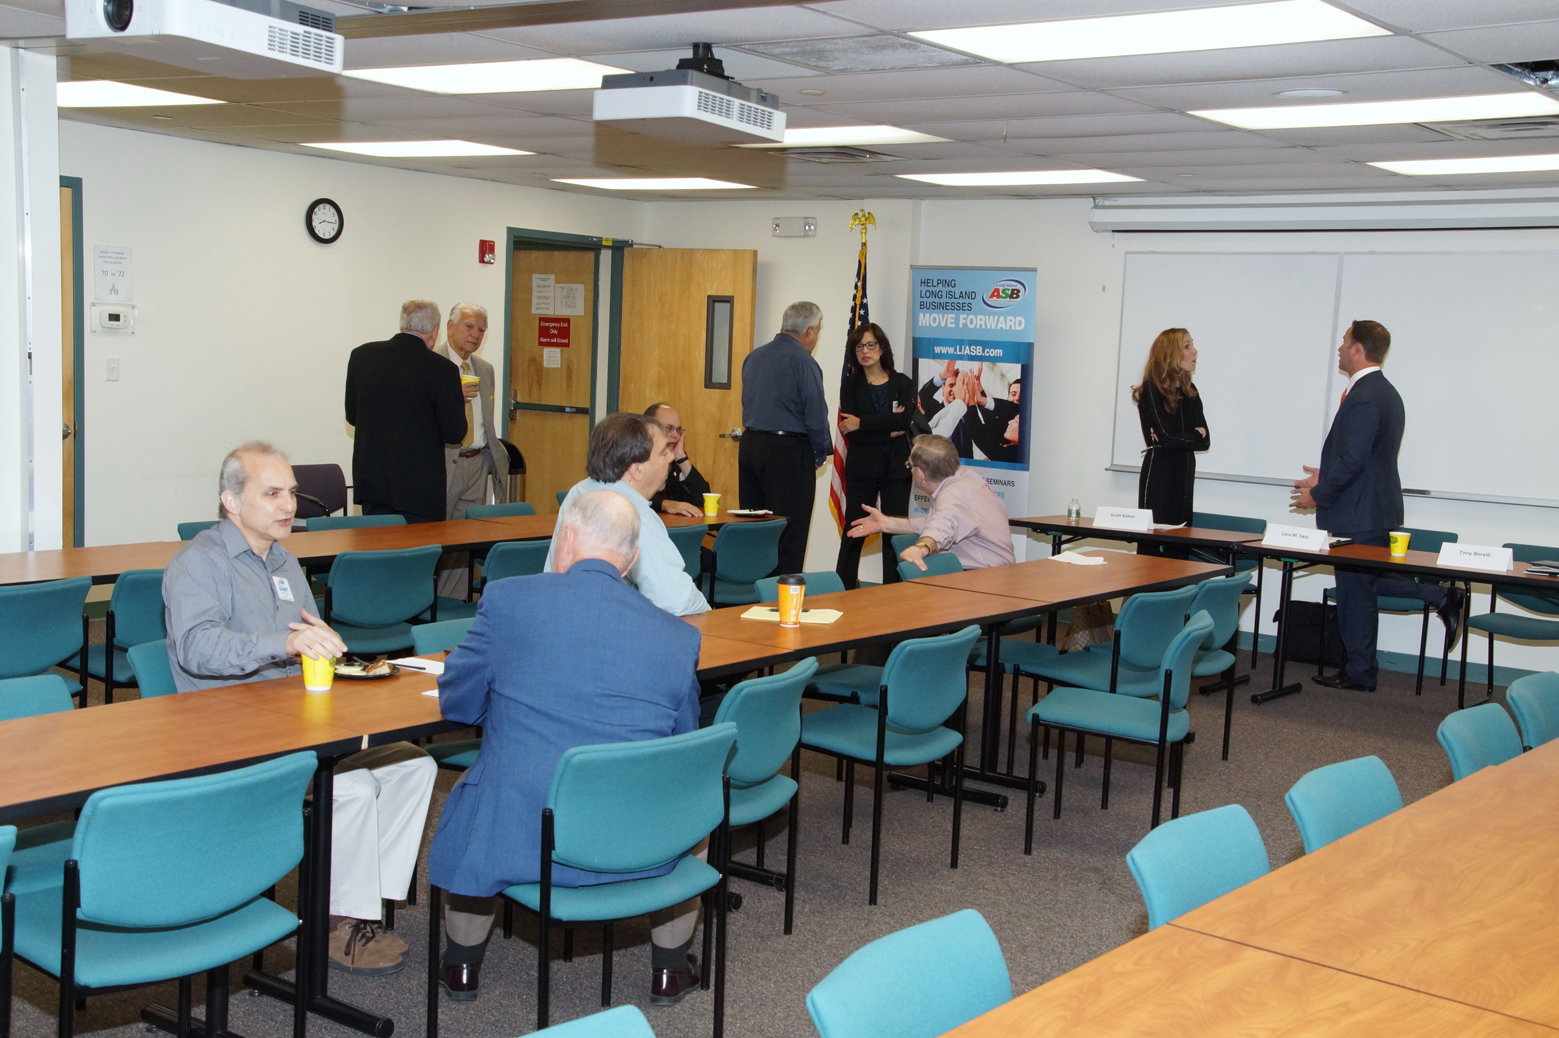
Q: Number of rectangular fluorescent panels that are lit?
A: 9